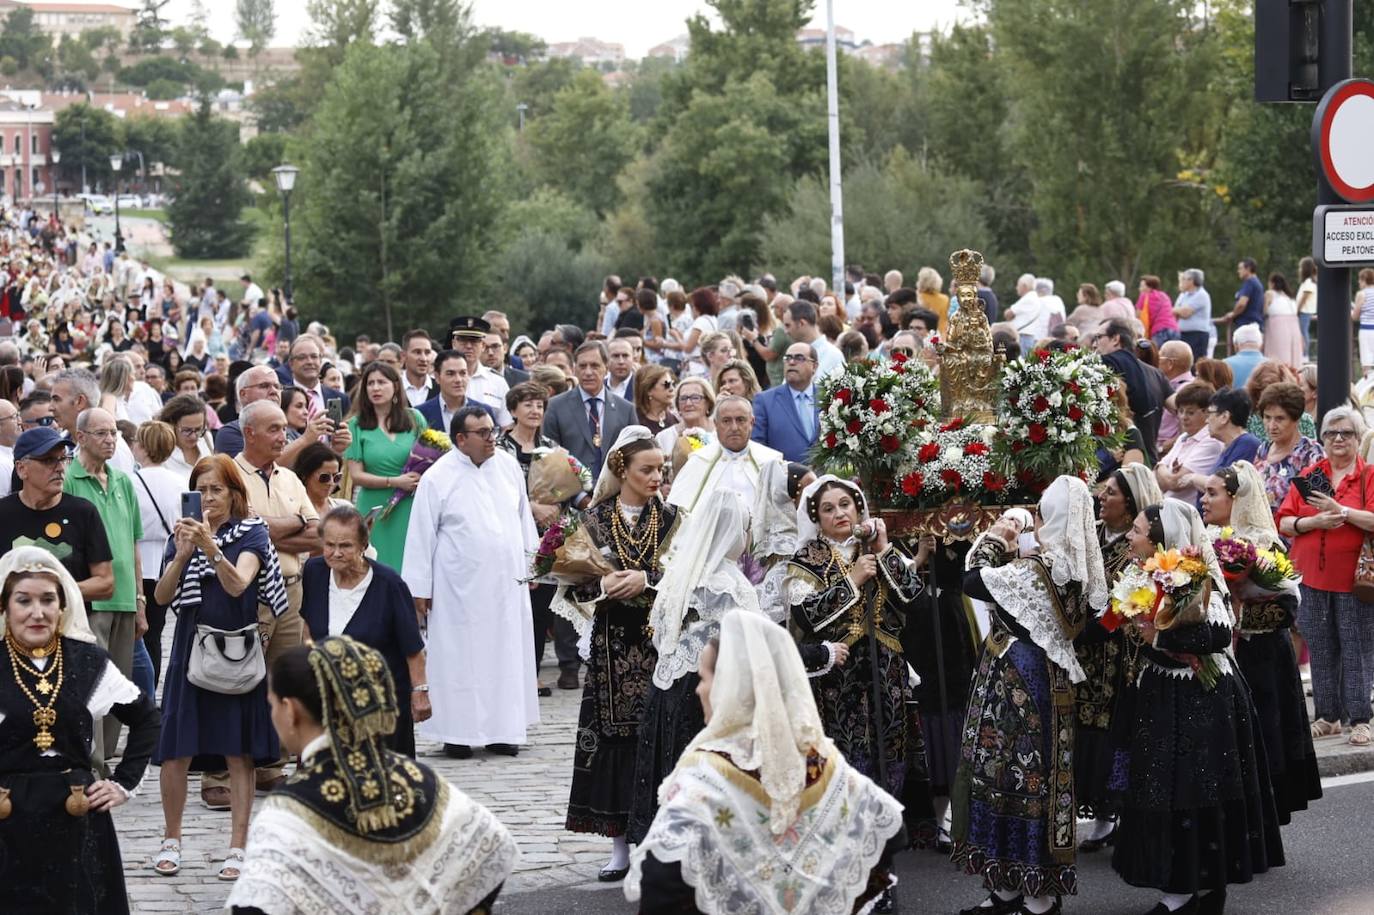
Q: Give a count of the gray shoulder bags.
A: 1